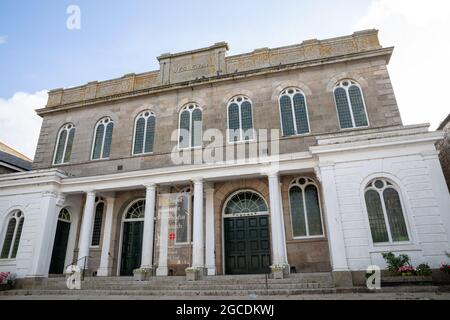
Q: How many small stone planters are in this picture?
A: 4